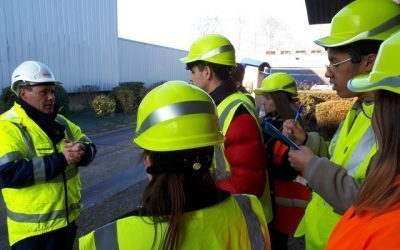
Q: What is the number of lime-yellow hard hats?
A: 5